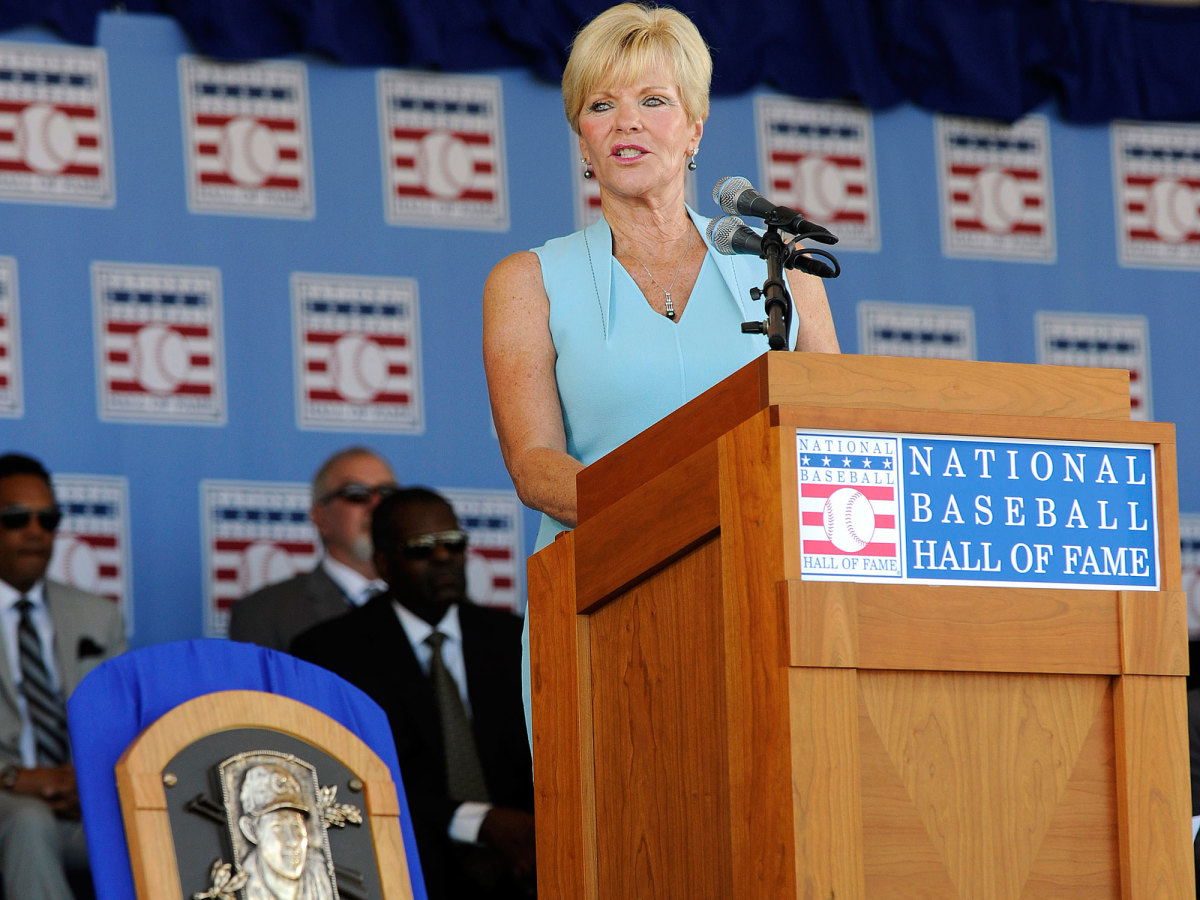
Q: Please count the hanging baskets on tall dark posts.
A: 0